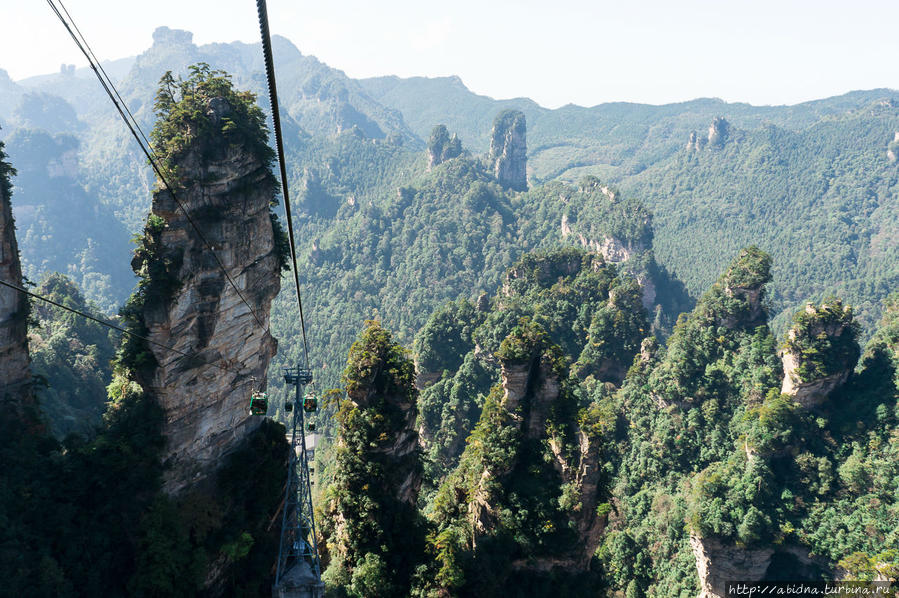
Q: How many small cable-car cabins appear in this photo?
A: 4